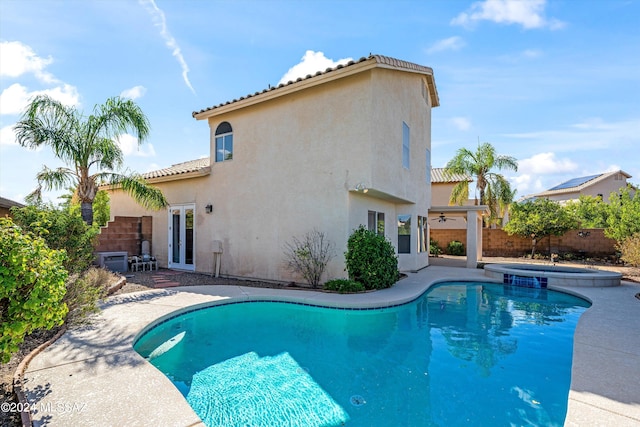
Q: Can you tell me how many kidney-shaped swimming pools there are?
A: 1